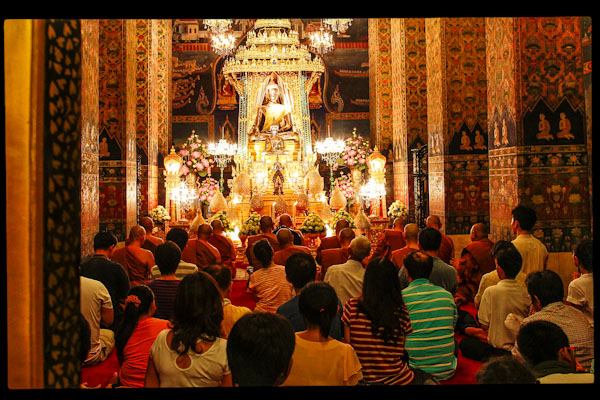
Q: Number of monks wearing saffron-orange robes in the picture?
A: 13